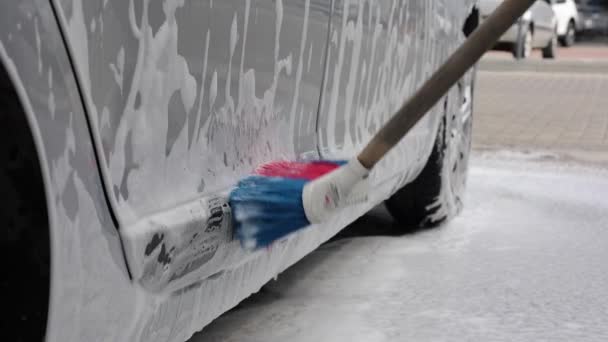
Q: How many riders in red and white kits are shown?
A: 0